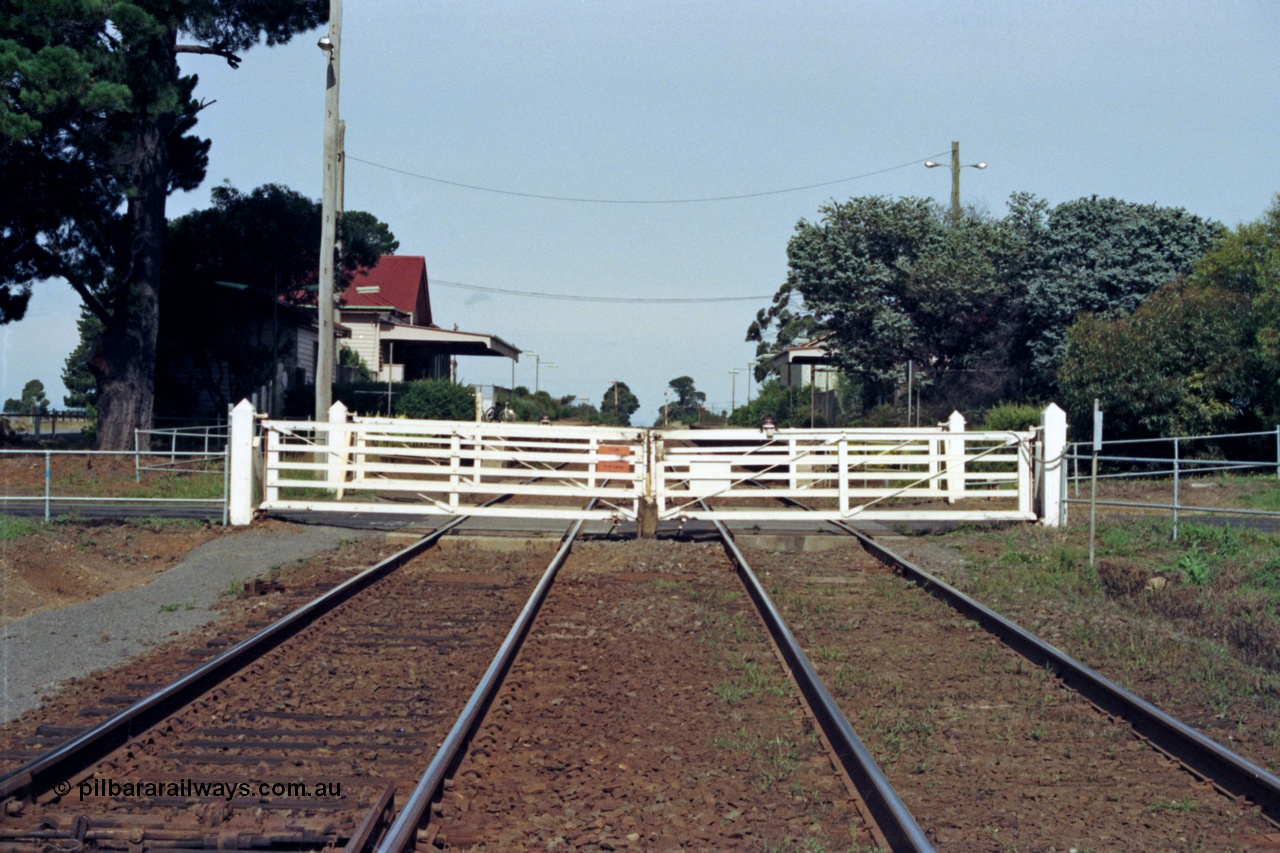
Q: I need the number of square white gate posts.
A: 4